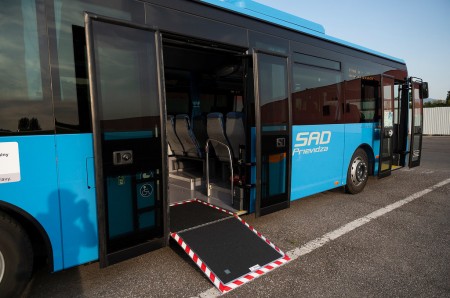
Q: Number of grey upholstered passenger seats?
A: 4